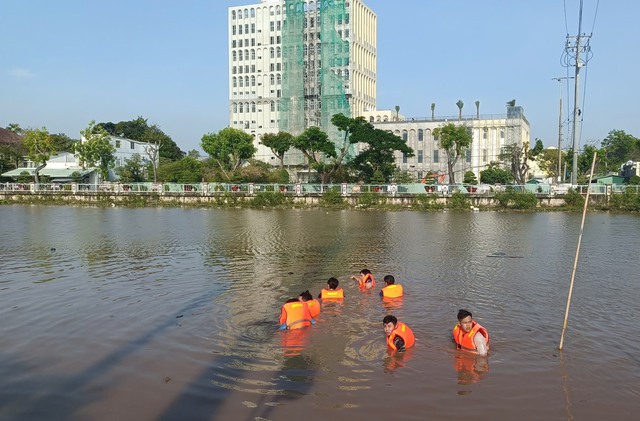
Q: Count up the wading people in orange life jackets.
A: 7